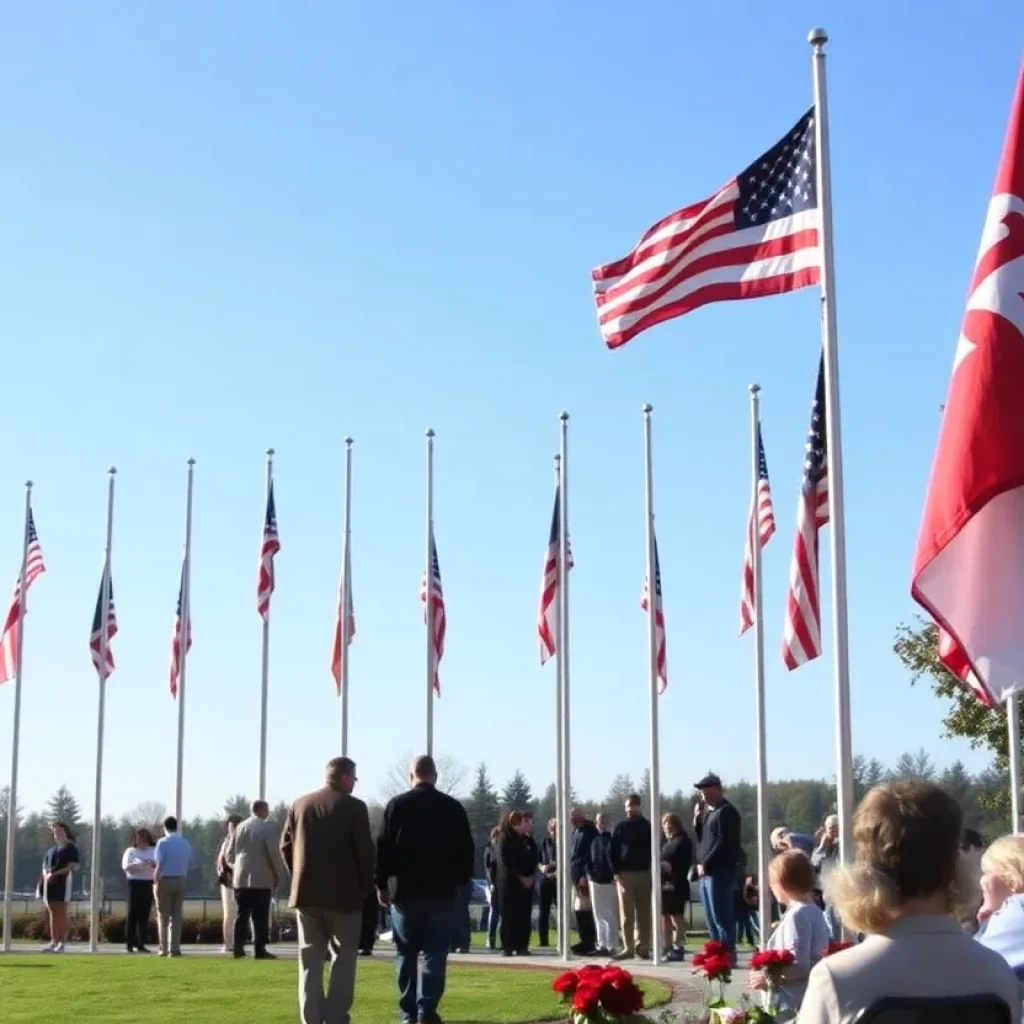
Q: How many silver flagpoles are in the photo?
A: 12